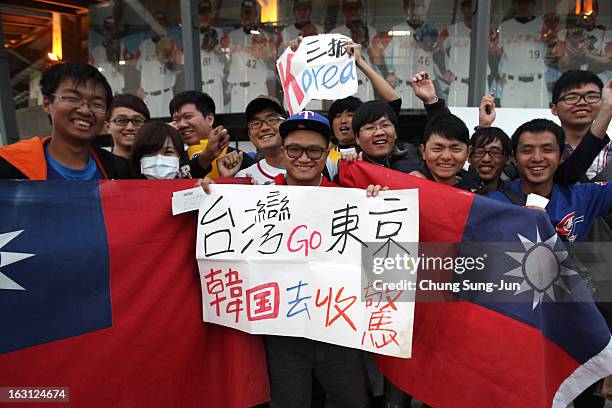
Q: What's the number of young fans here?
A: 12